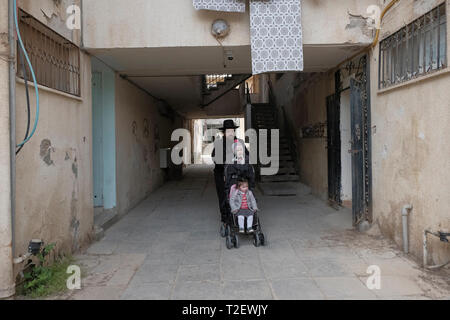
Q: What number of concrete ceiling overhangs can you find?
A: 1